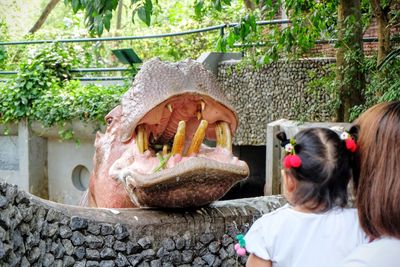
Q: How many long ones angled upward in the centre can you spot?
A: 2